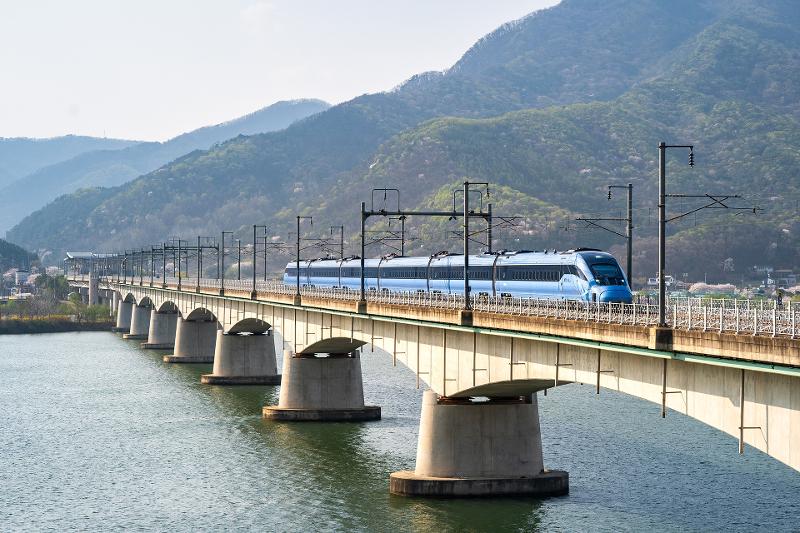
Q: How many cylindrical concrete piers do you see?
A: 7